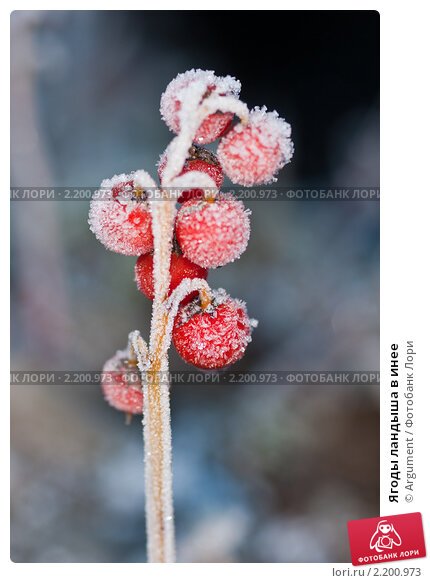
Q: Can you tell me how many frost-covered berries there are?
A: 8